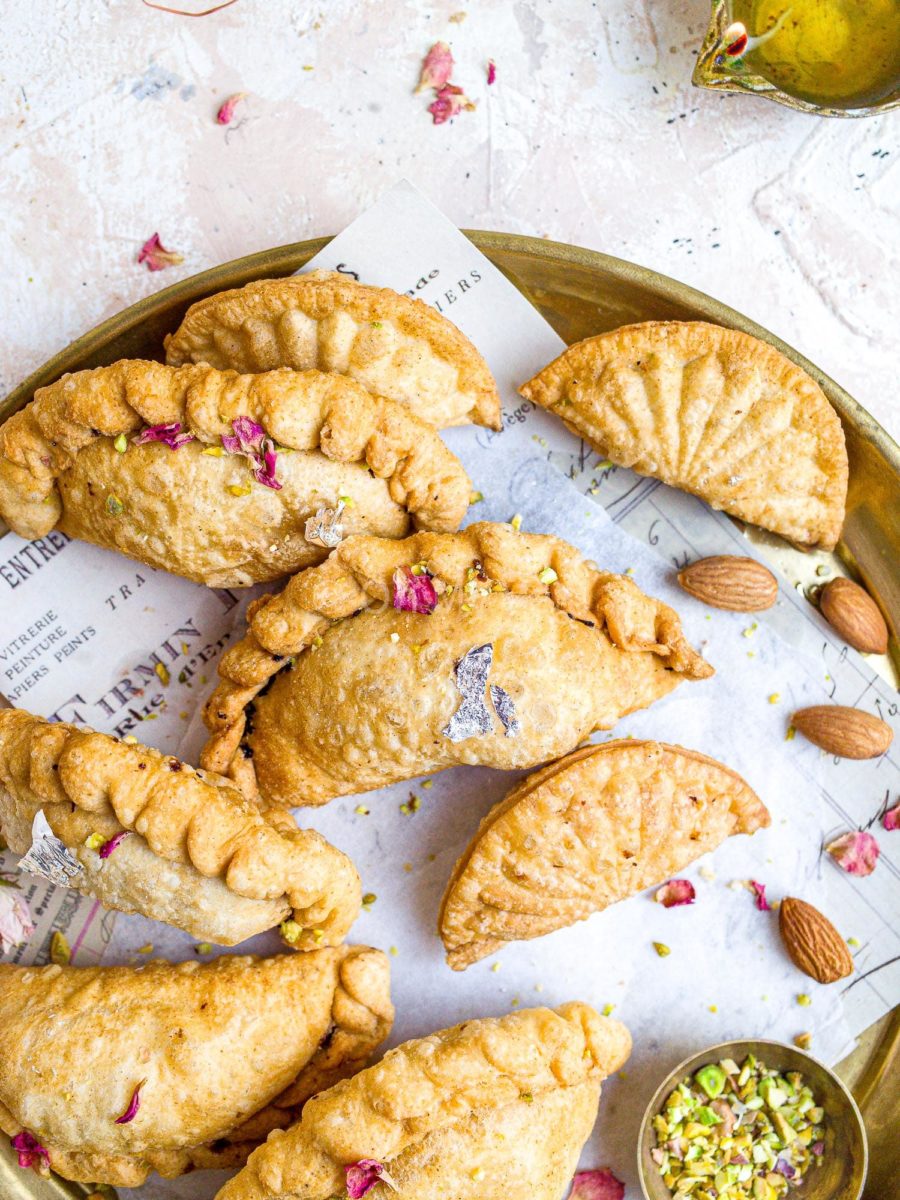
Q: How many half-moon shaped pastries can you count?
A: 8